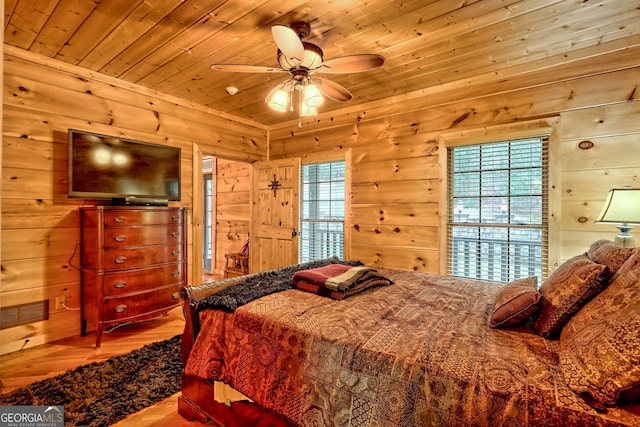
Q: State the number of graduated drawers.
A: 5